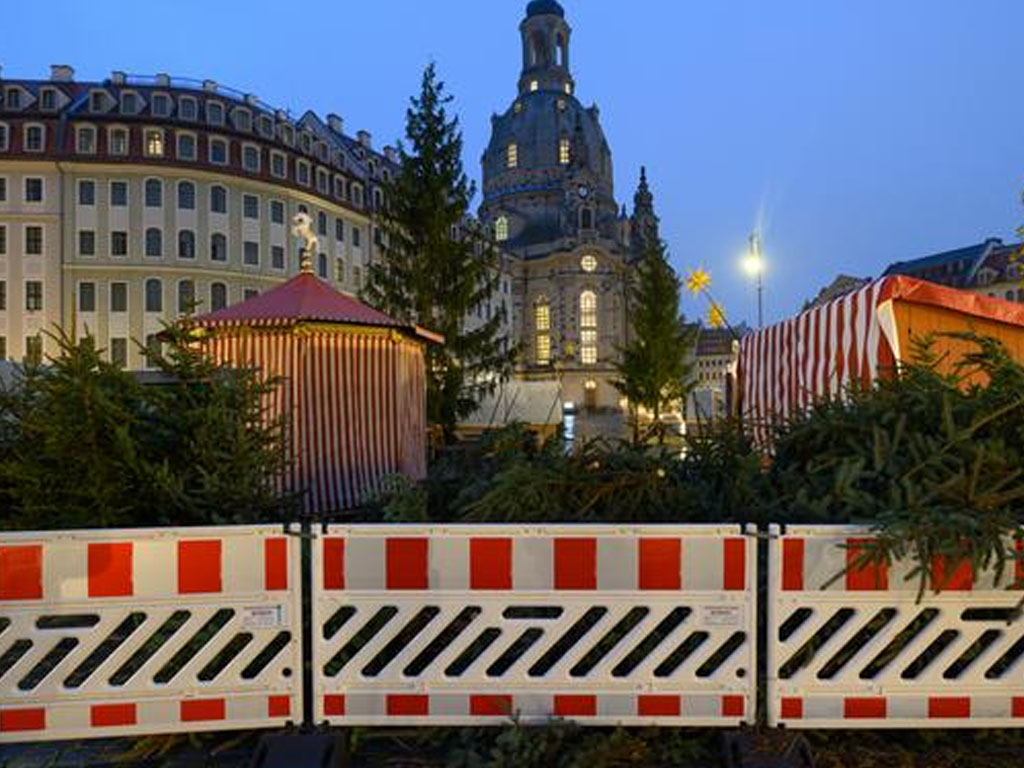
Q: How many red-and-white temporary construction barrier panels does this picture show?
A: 3